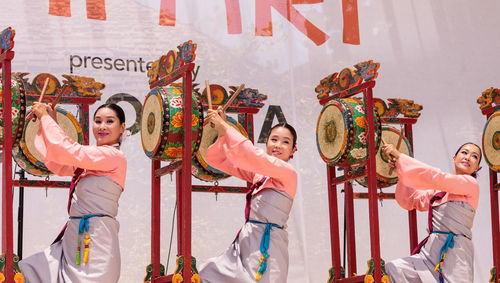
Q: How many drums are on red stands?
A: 7